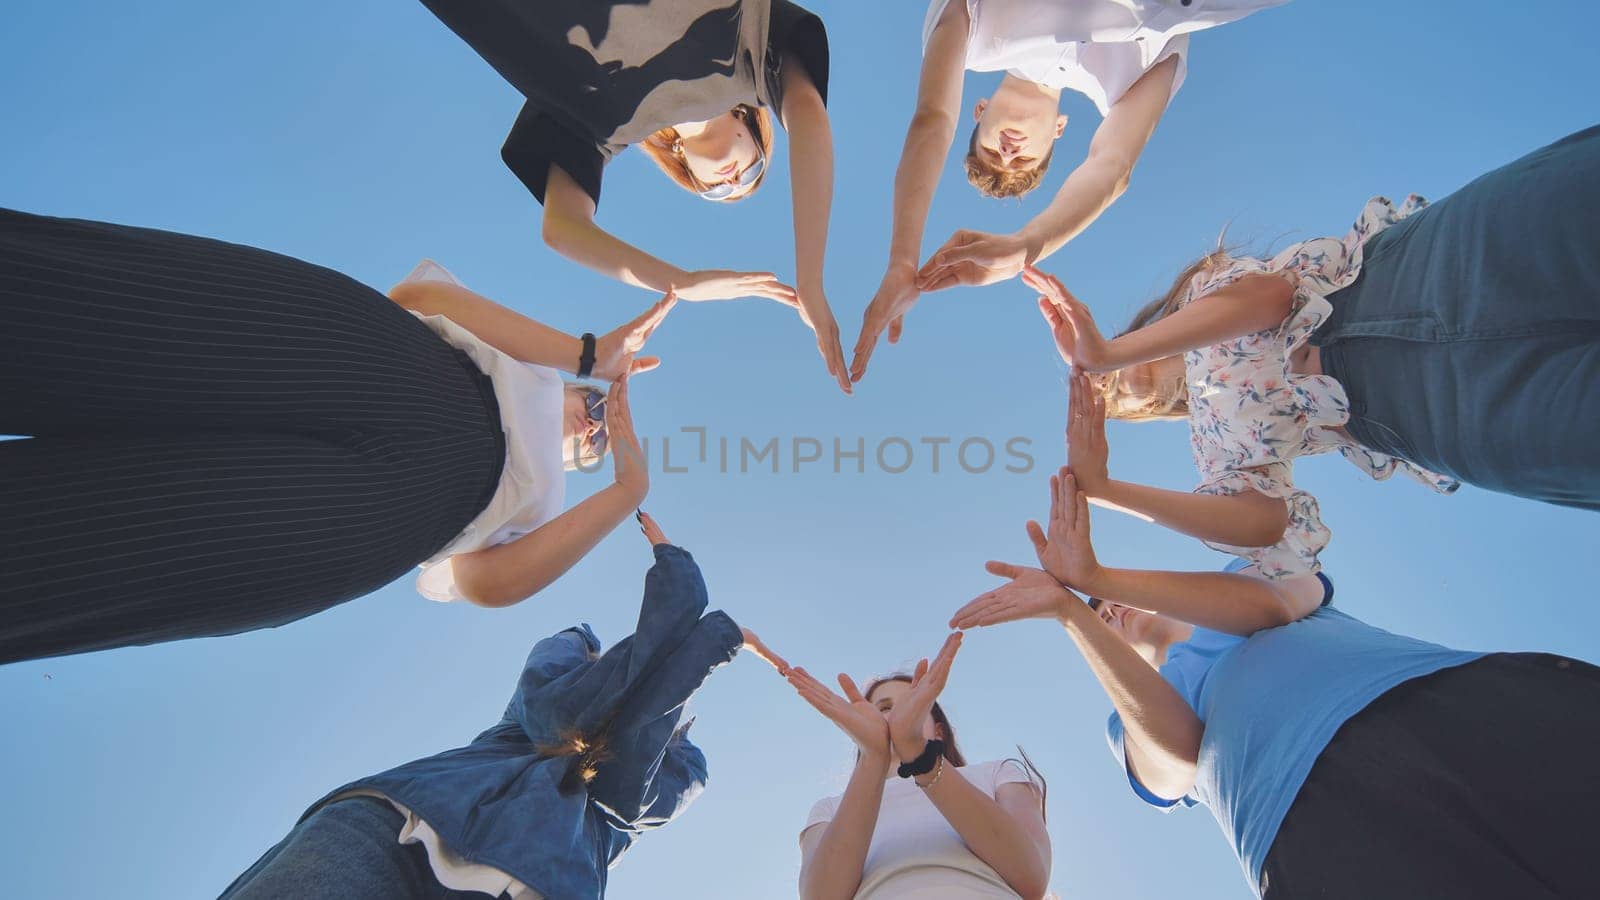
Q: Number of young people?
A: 7